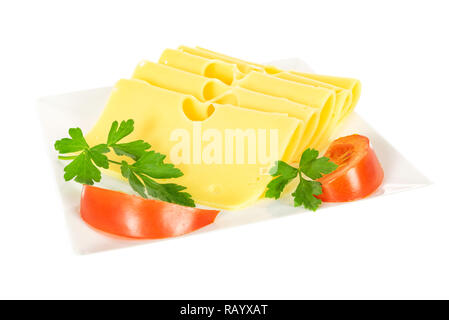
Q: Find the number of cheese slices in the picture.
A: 5